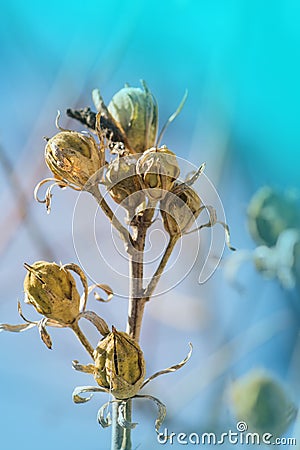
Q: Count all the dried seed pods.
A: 7